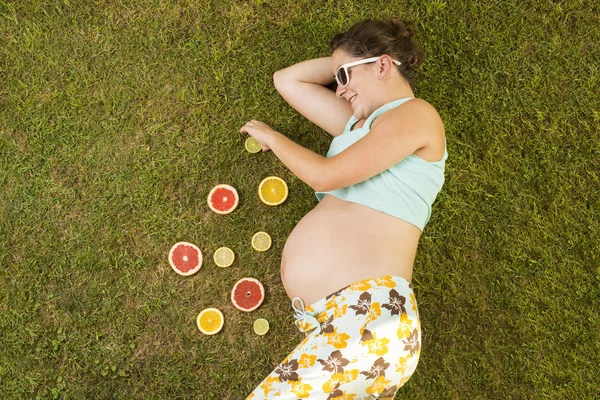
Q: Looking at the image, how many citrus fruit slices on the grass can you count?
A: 9